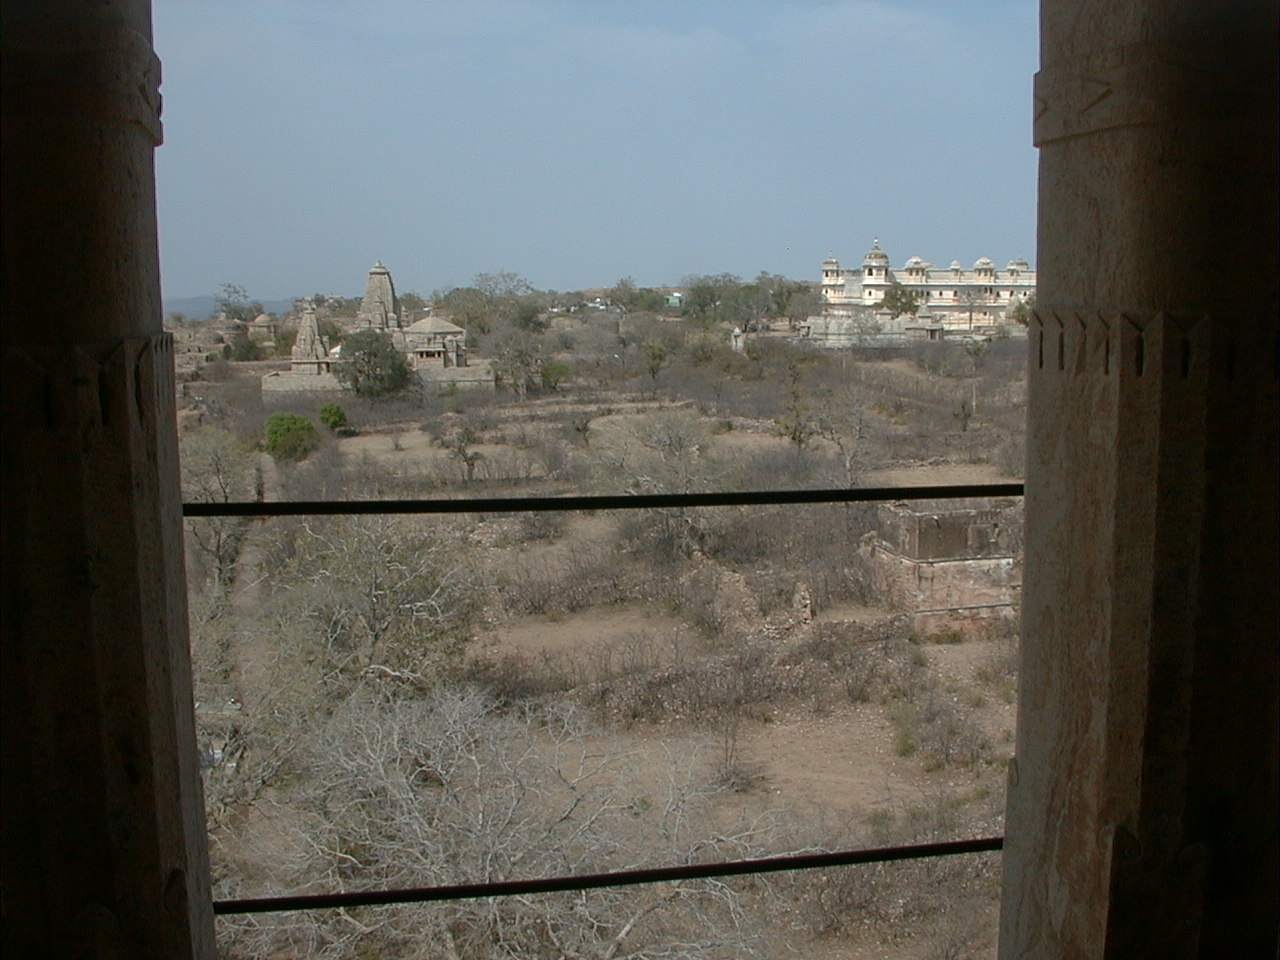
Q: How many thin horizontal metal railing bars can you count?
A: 2